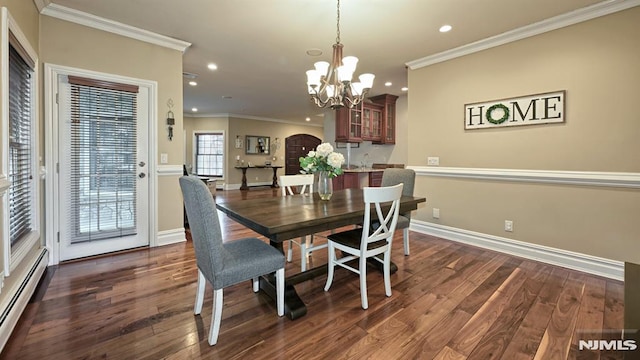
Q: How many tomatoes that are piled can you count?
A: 0